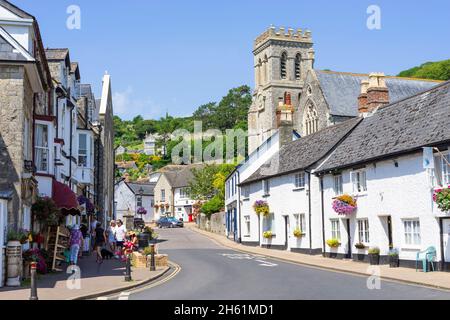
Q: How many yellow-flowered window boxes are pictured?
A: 3